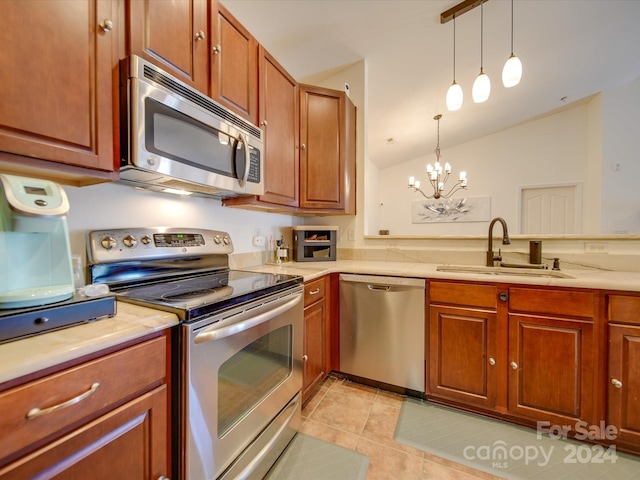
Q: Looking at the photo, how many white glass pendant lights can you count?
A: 3